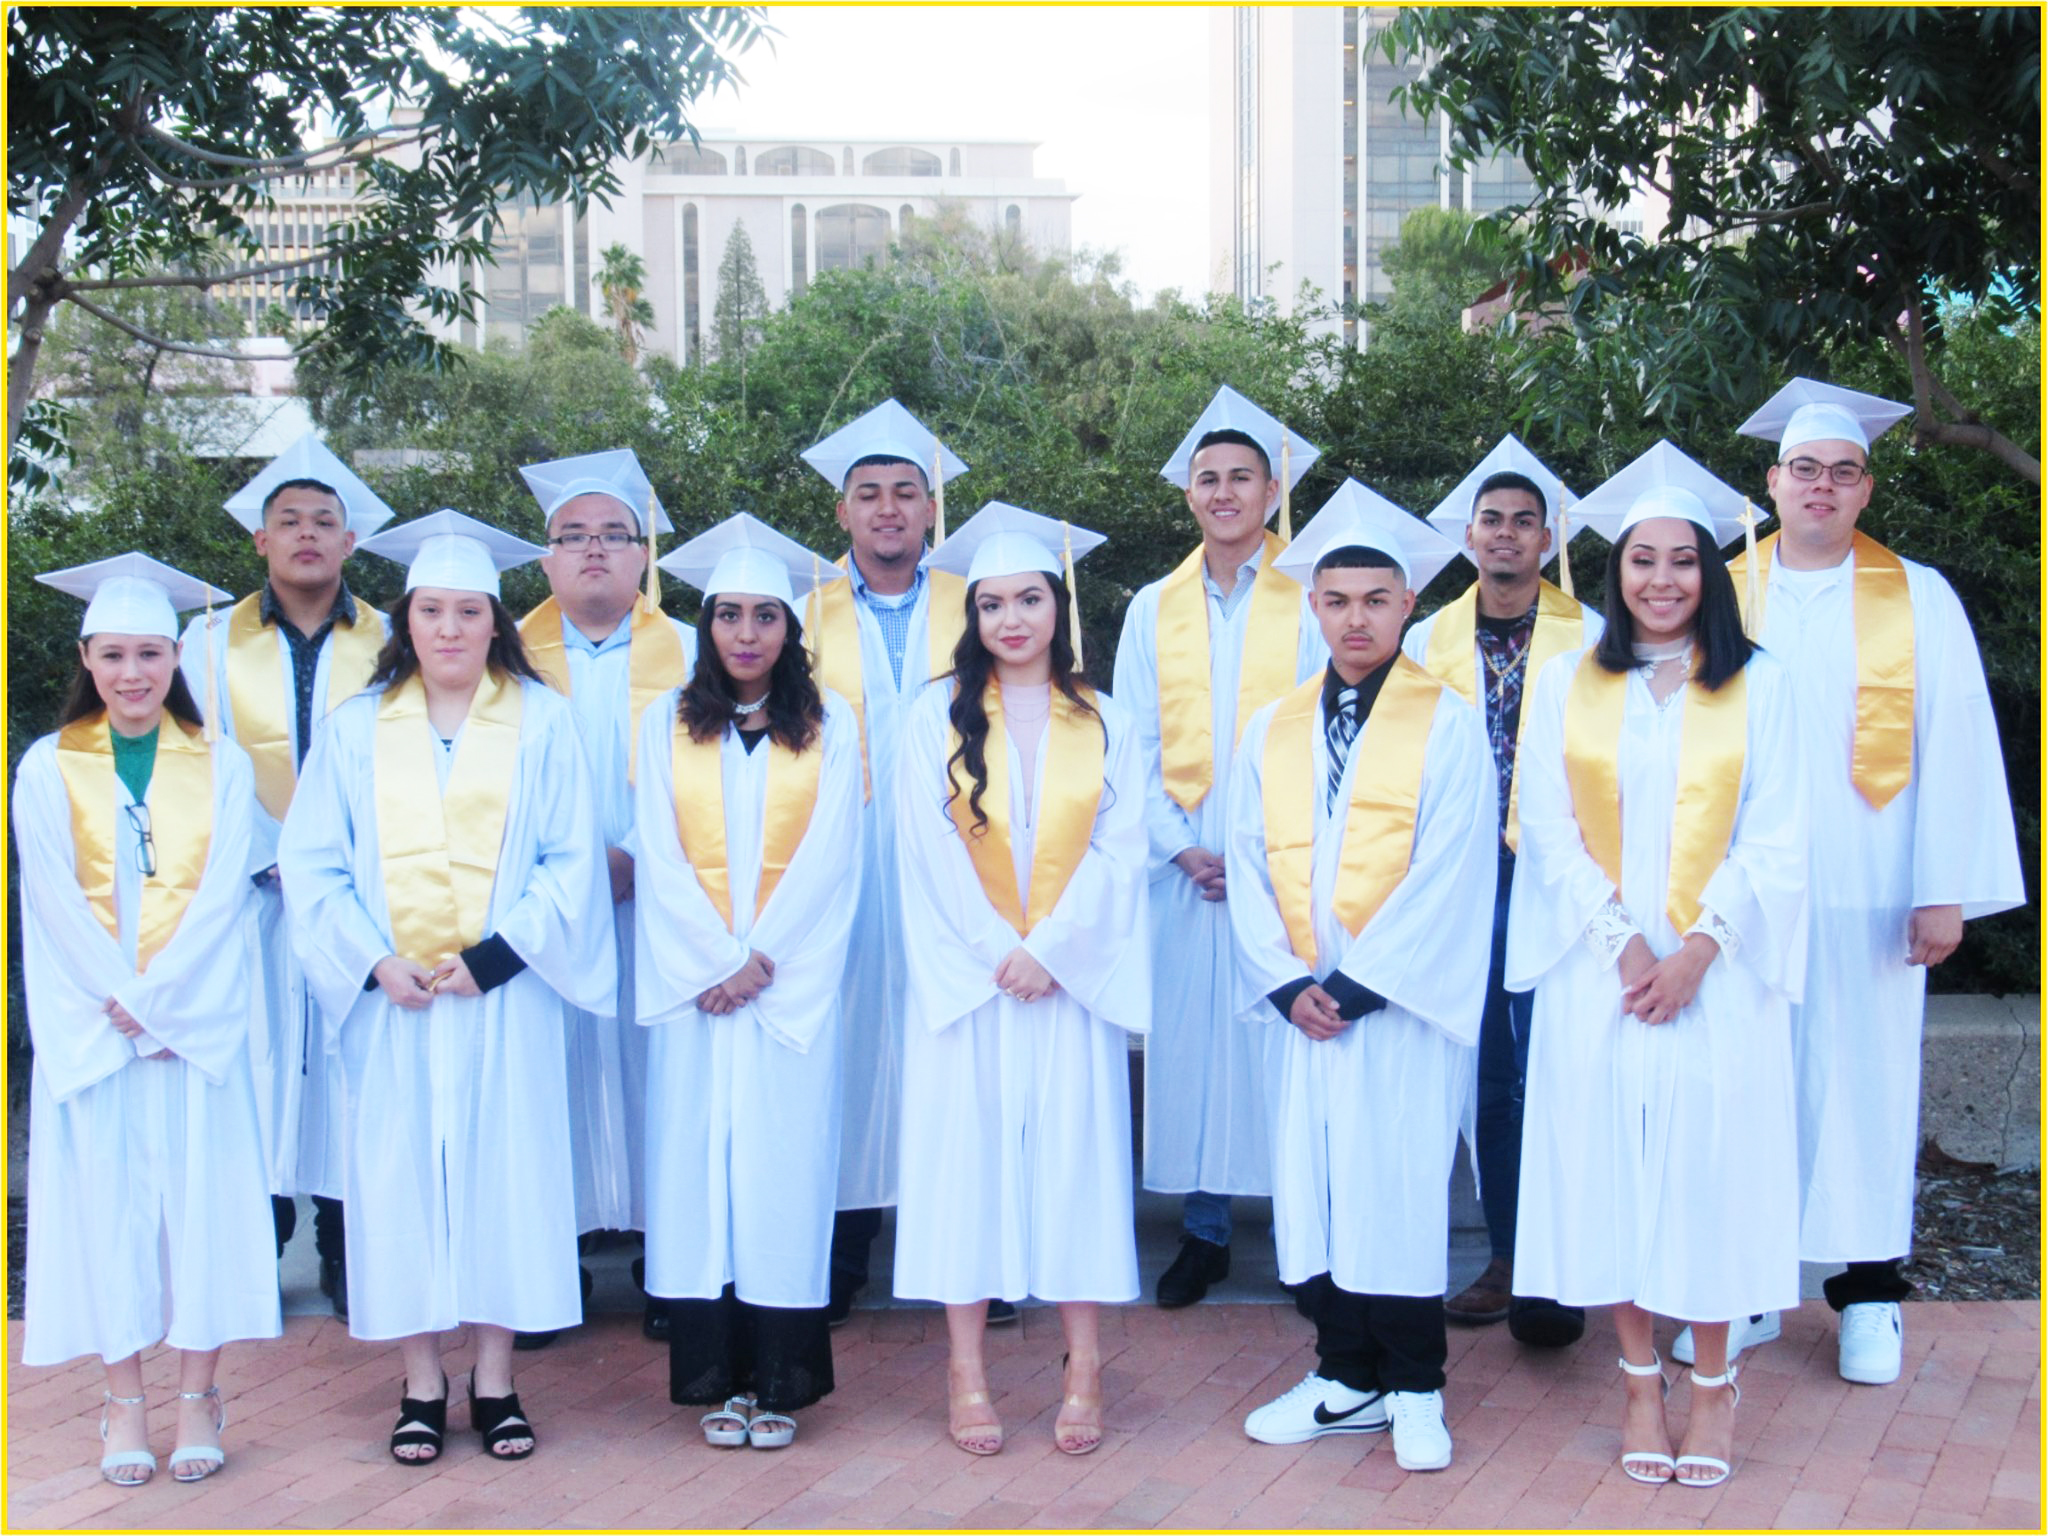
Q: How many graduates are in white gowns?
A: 12